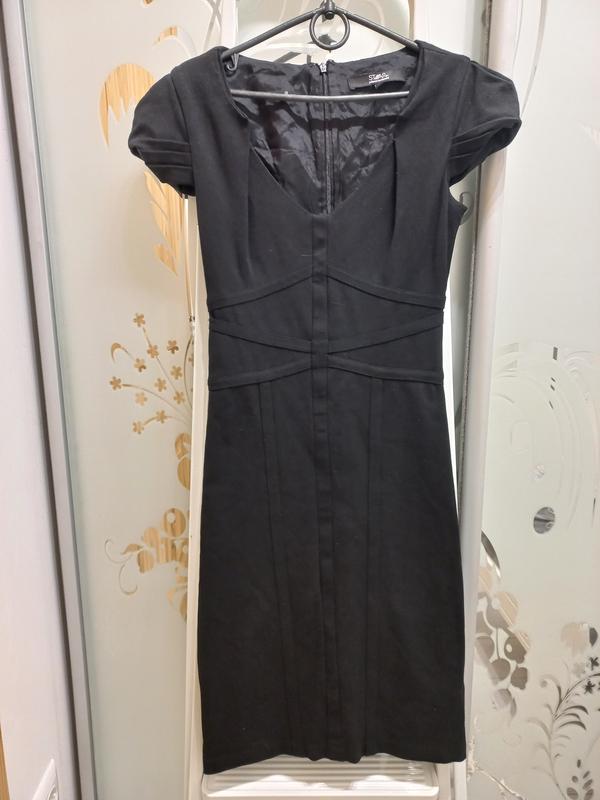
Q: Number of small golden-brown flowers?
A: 11